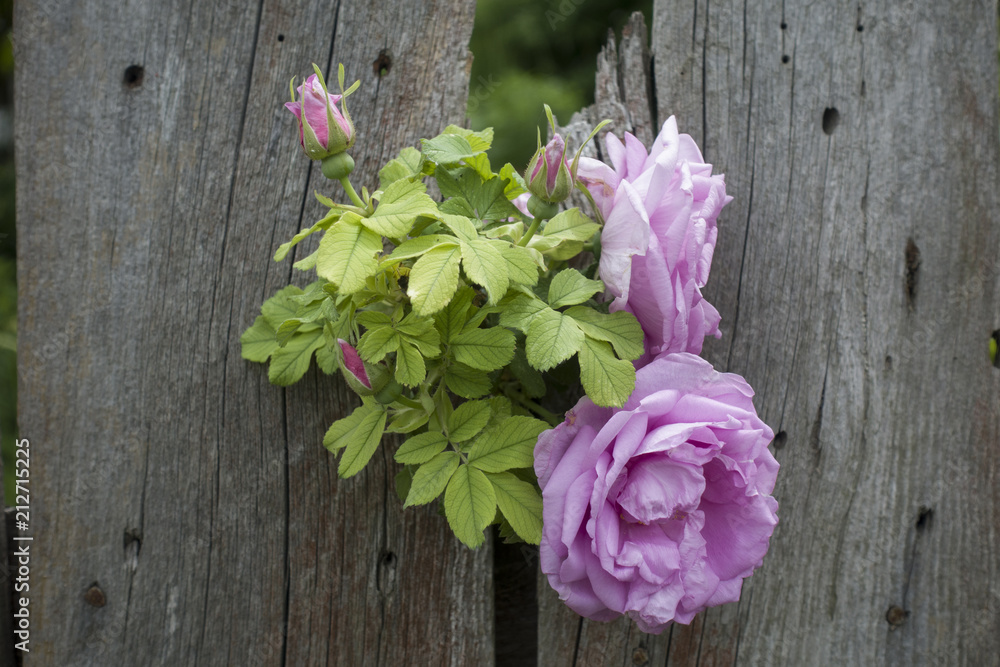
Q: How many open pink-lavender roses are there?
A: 2